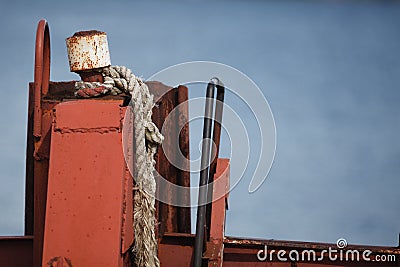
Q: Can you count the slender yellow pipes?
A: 0